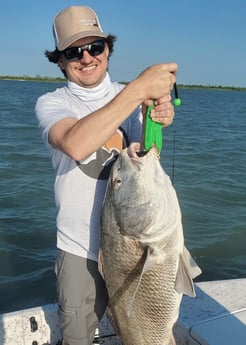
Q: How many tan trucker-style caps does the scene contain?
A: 1